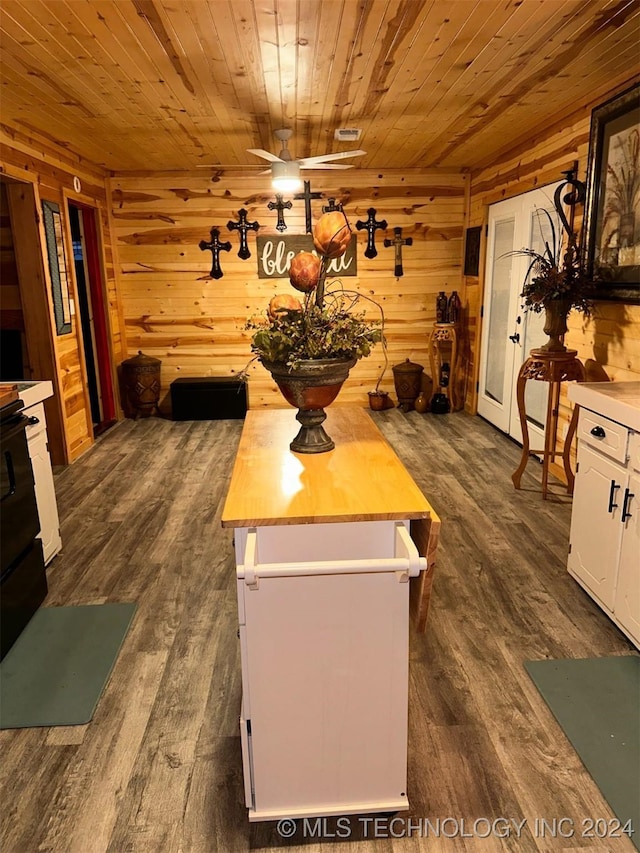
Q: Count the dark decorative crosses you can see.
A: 7